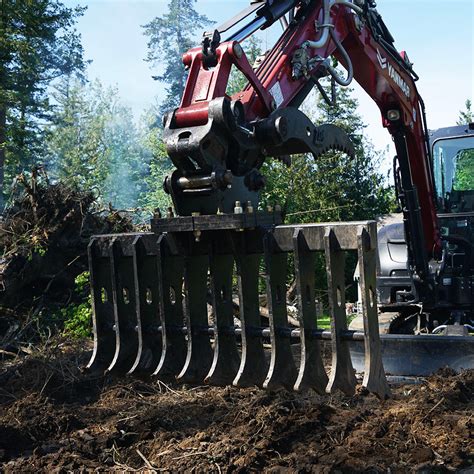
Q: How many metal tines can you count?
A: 11